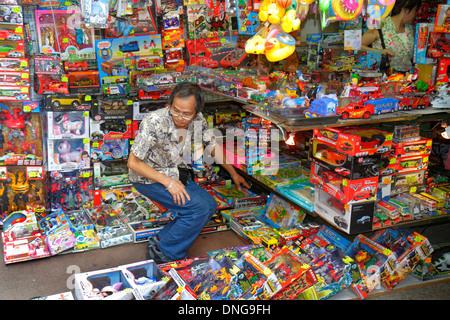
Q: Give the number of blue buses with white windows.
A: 1